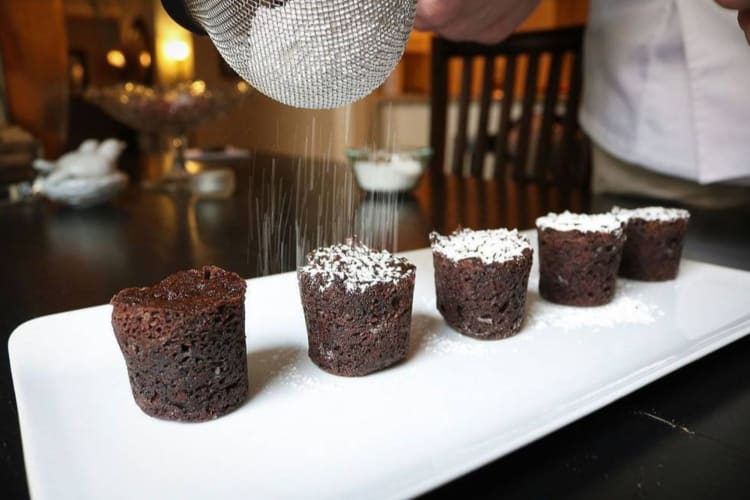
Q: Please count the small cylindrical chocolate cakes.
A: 5